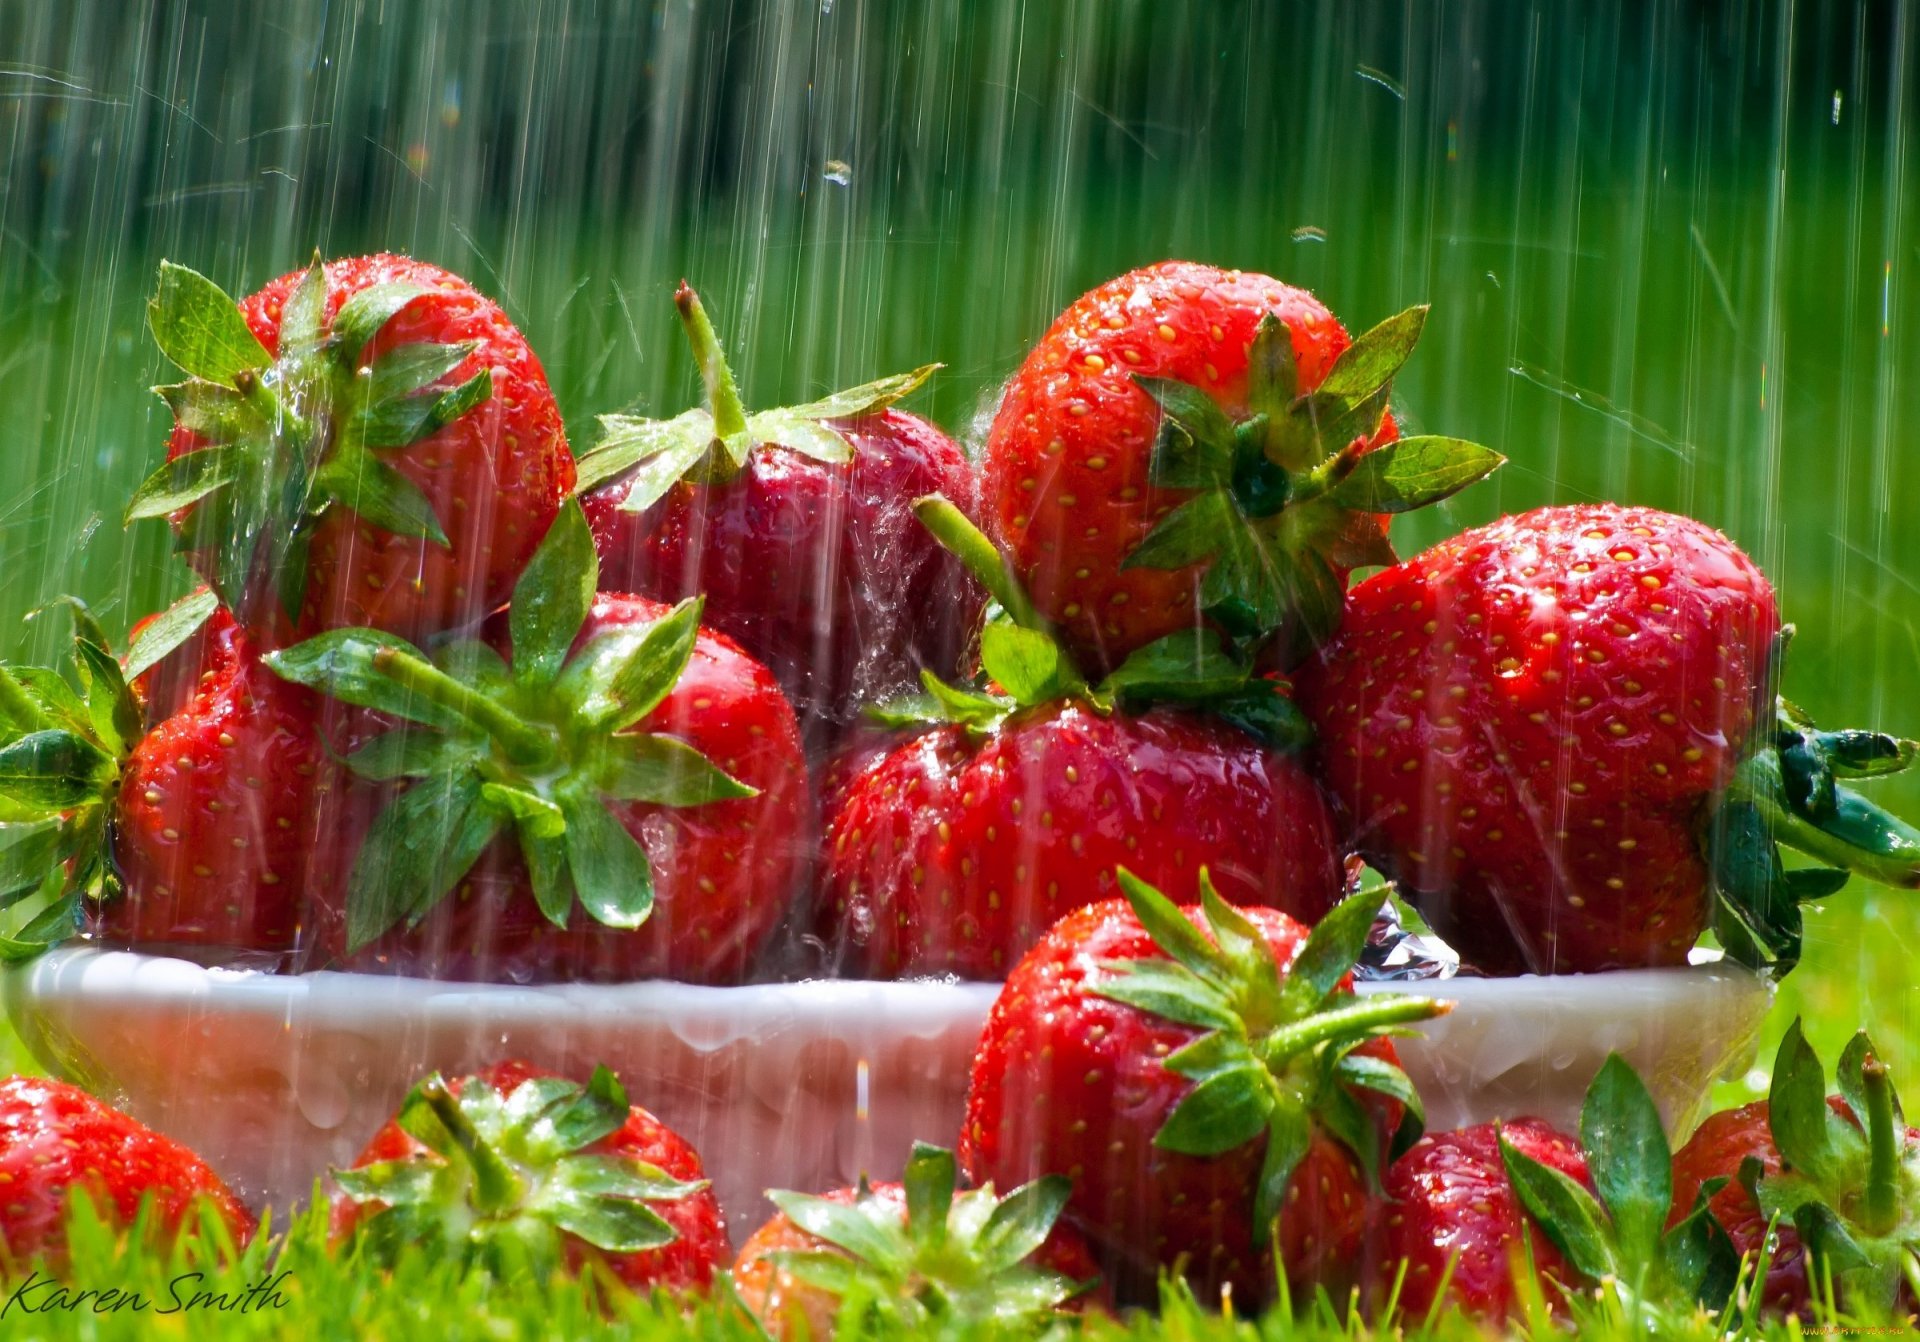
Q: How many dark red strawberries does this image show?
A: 1